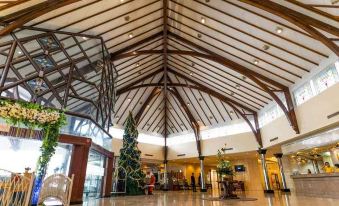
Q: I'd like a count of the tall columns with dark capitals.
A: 4